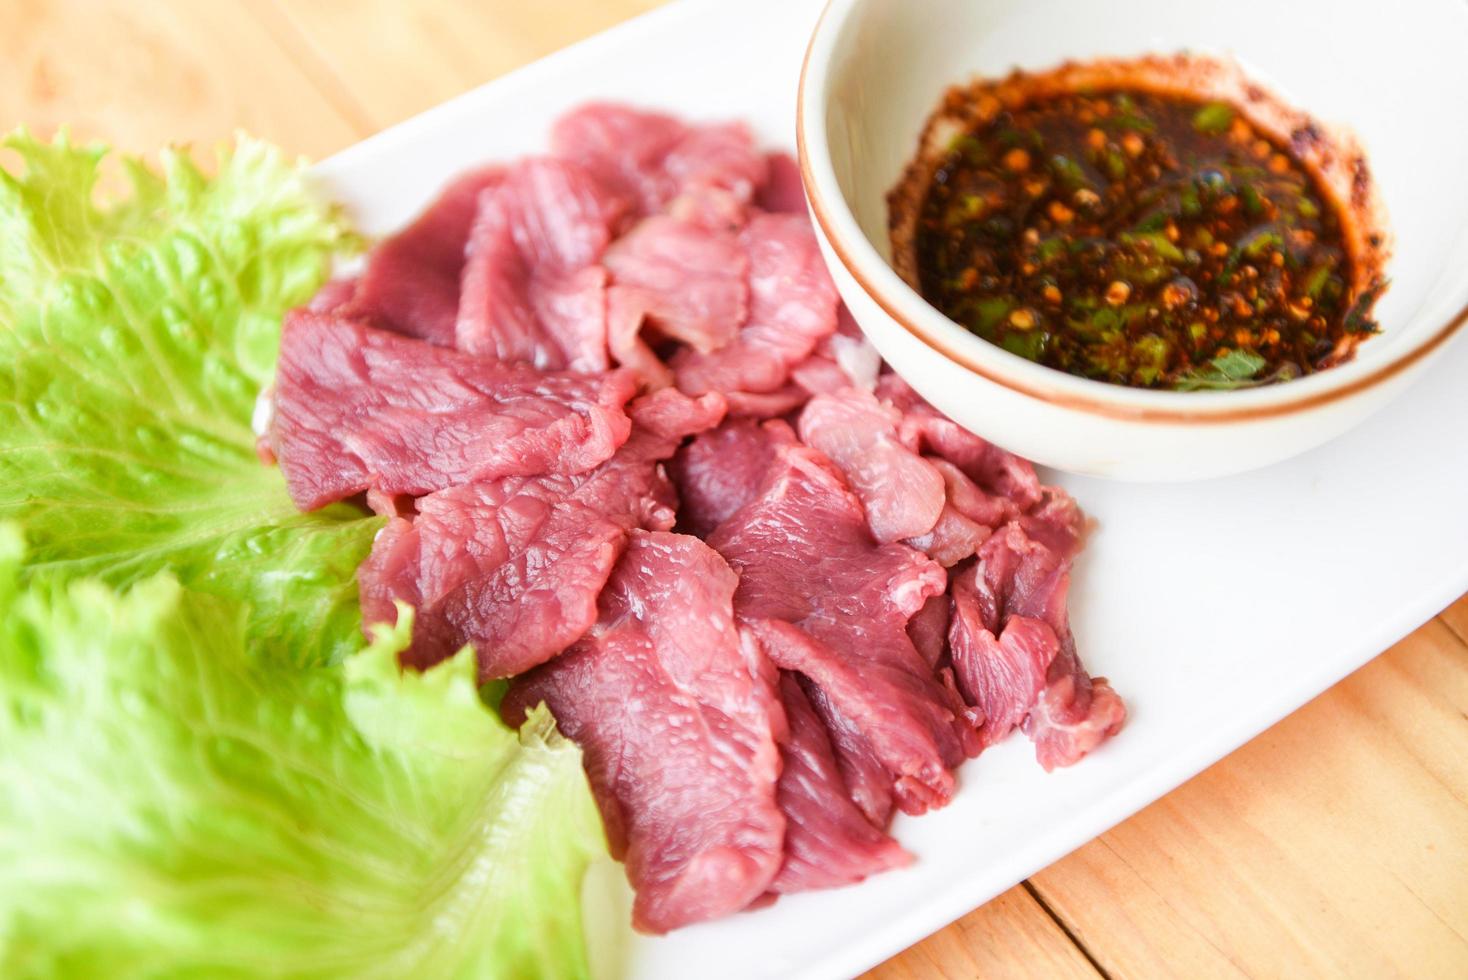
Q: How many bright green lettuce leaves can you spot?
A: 2